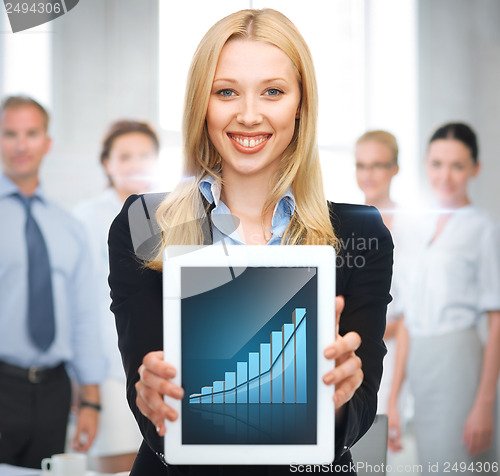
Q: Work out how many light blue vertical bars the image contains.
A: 10